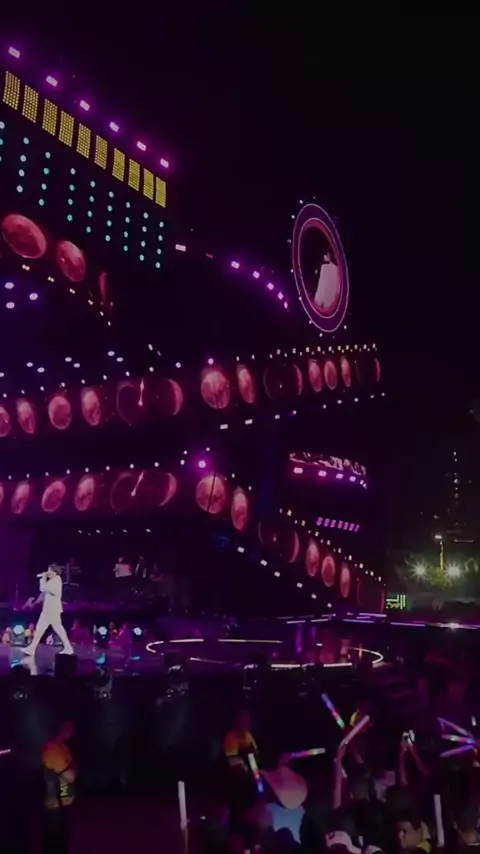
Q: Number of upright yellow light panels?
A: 10